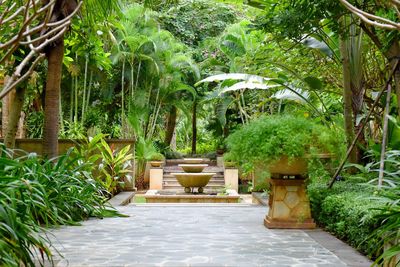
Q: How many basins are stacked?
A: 3